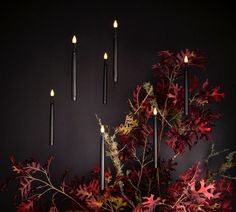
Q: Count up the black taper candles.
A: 7